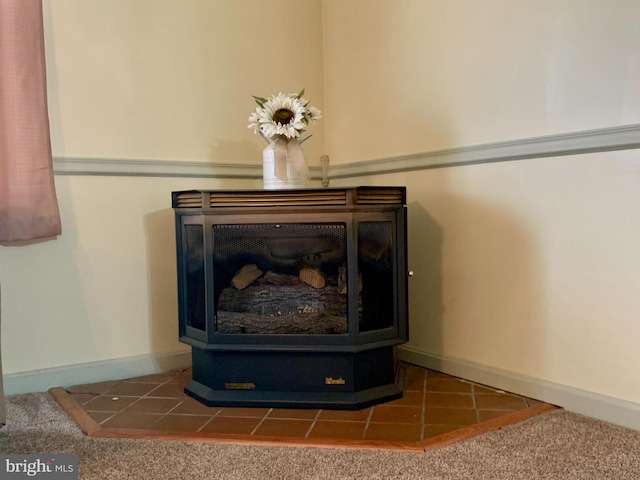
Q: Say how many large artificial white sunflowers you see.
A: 1